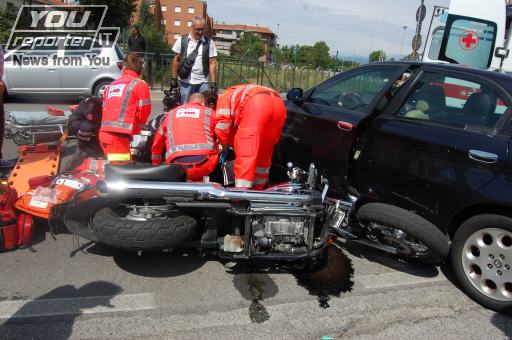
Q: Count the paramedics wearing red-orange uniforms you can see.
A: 3